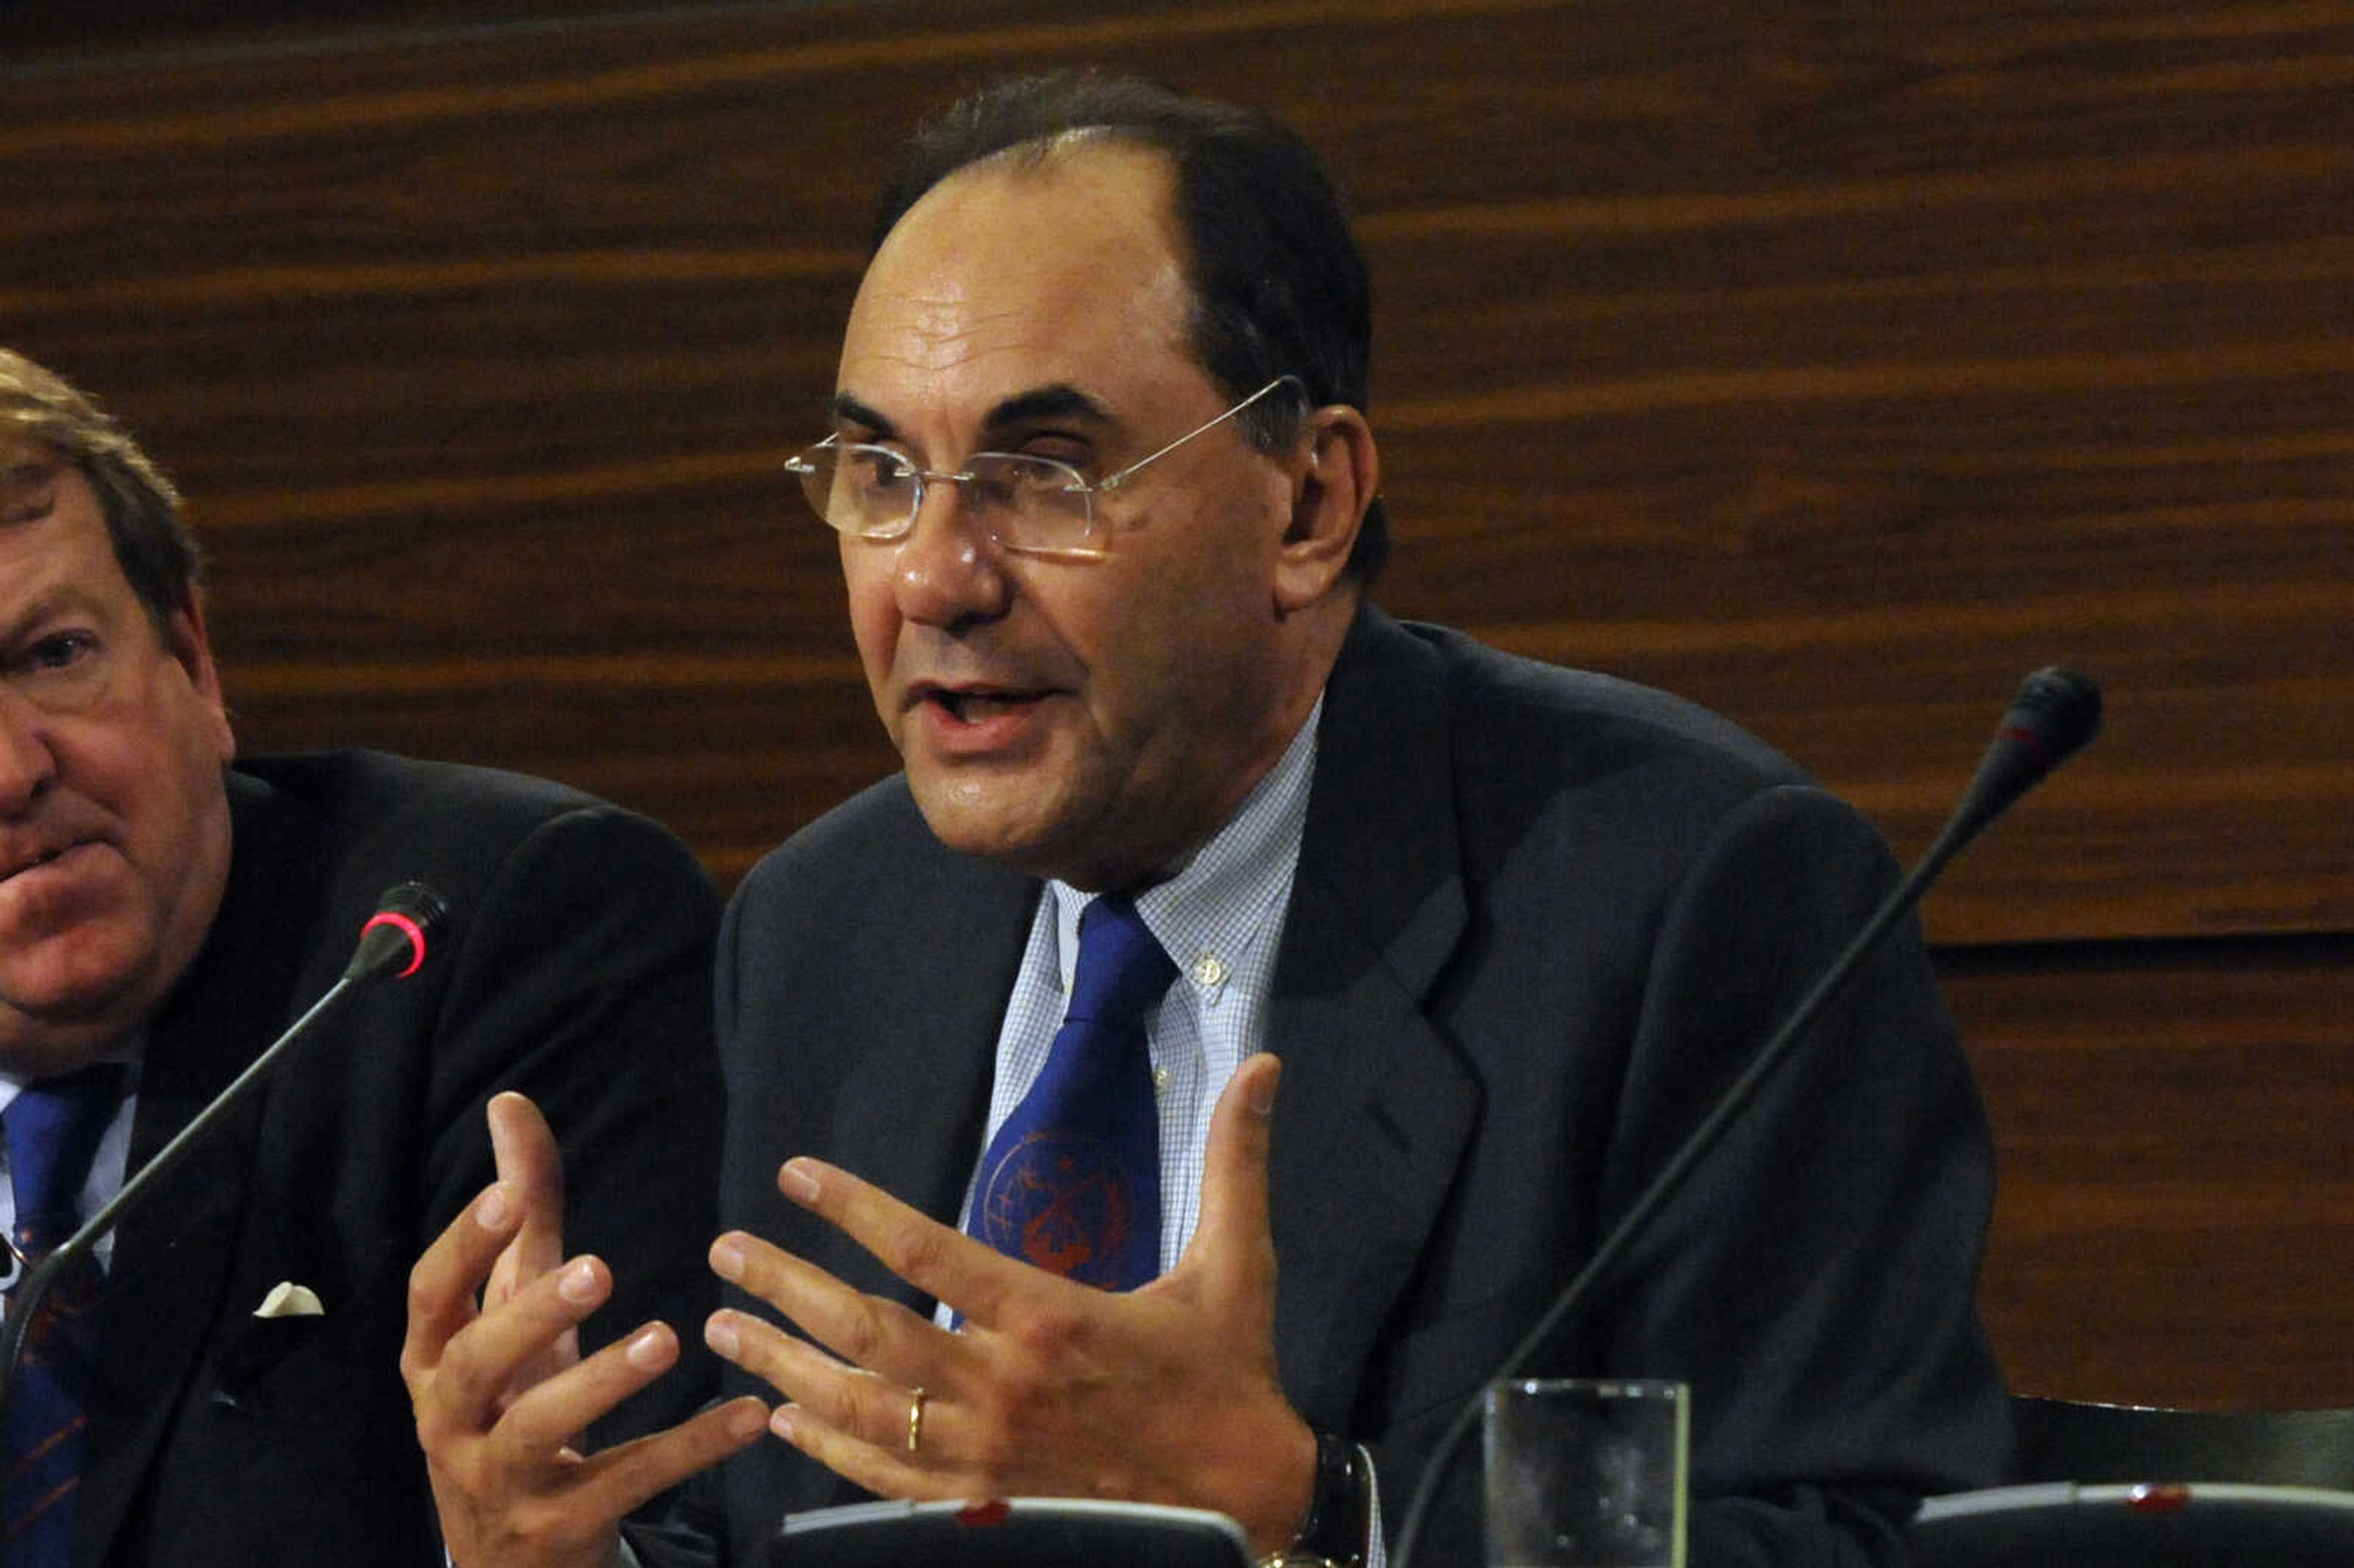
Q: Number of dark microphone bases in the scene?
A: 2